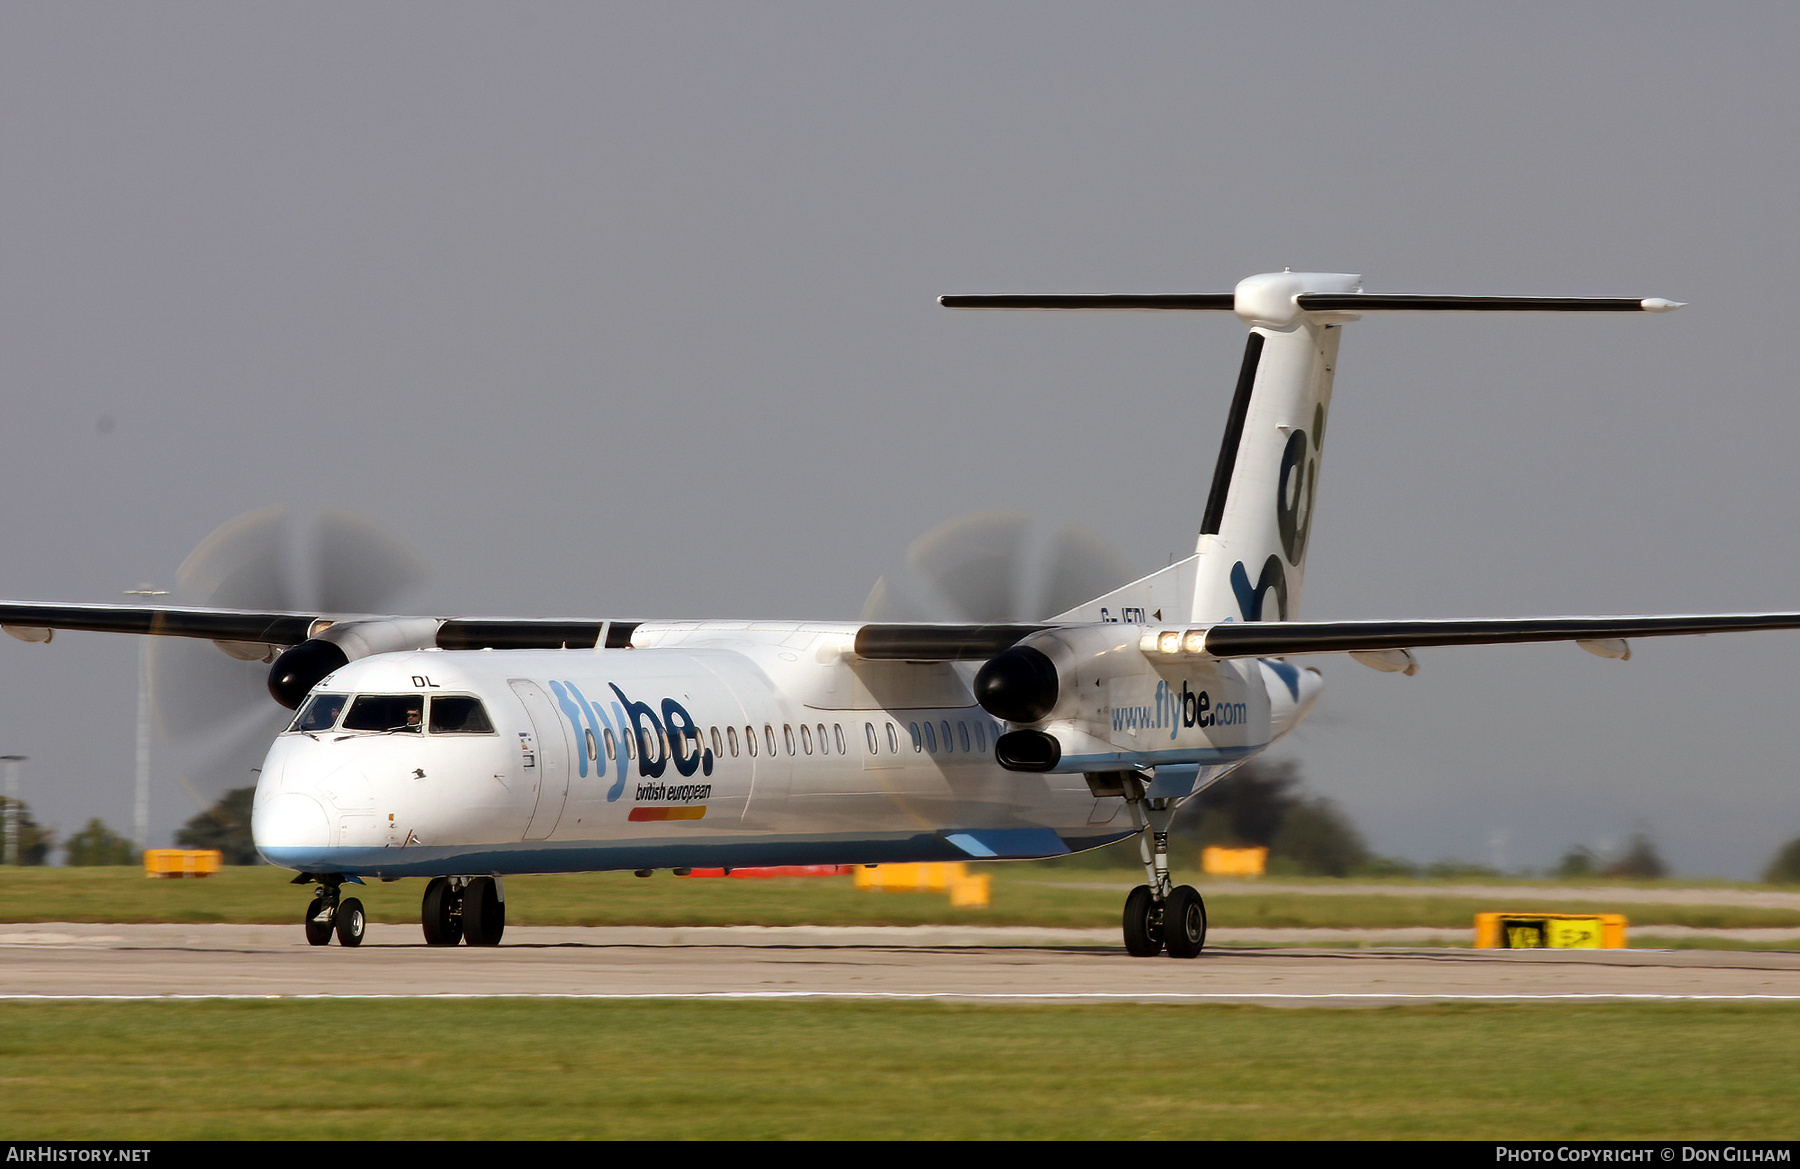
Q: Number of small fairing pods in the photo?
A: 4